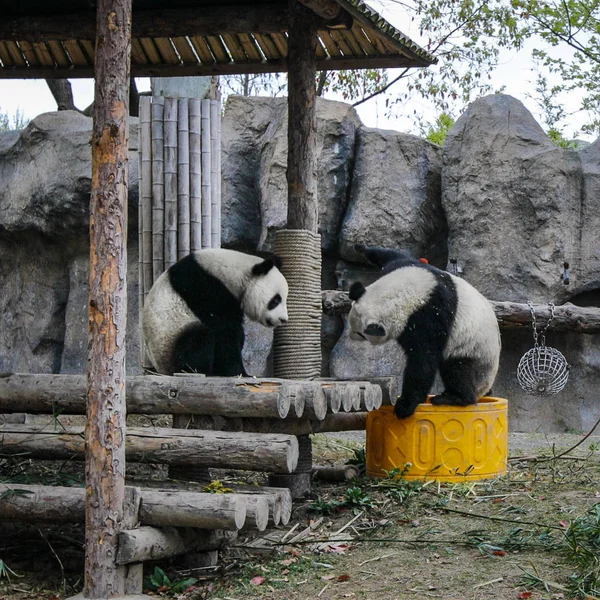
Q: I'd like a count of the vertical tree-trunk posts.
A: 2